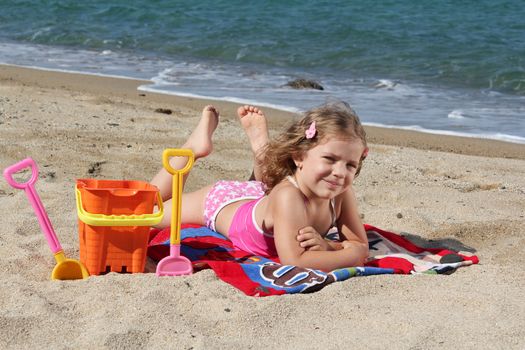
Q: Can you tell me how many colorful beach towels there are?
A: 1